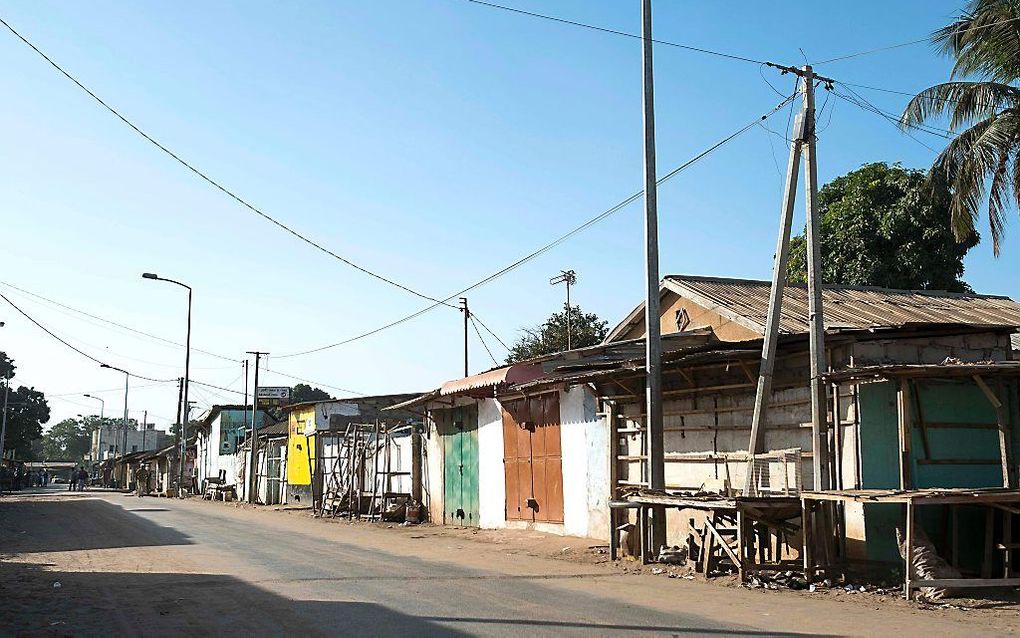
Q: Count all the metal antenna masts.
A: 1